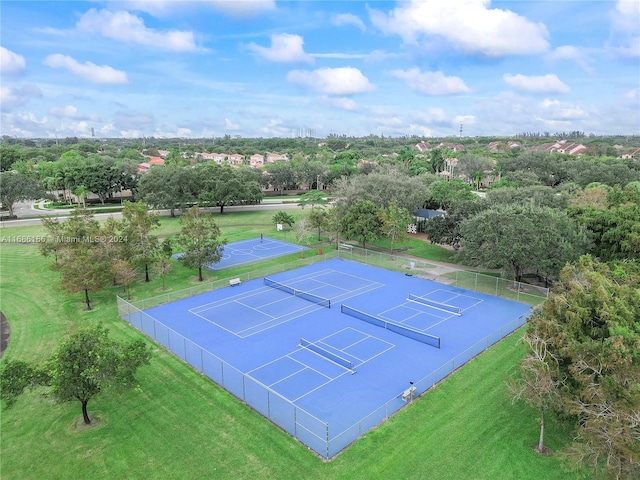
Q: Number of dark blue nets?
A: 4